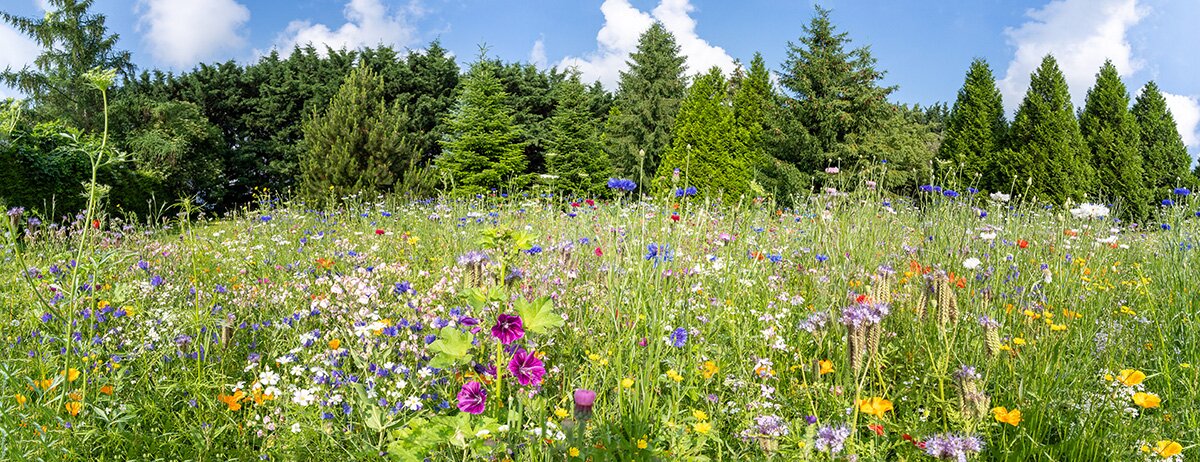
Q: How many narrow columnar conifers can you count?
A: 4